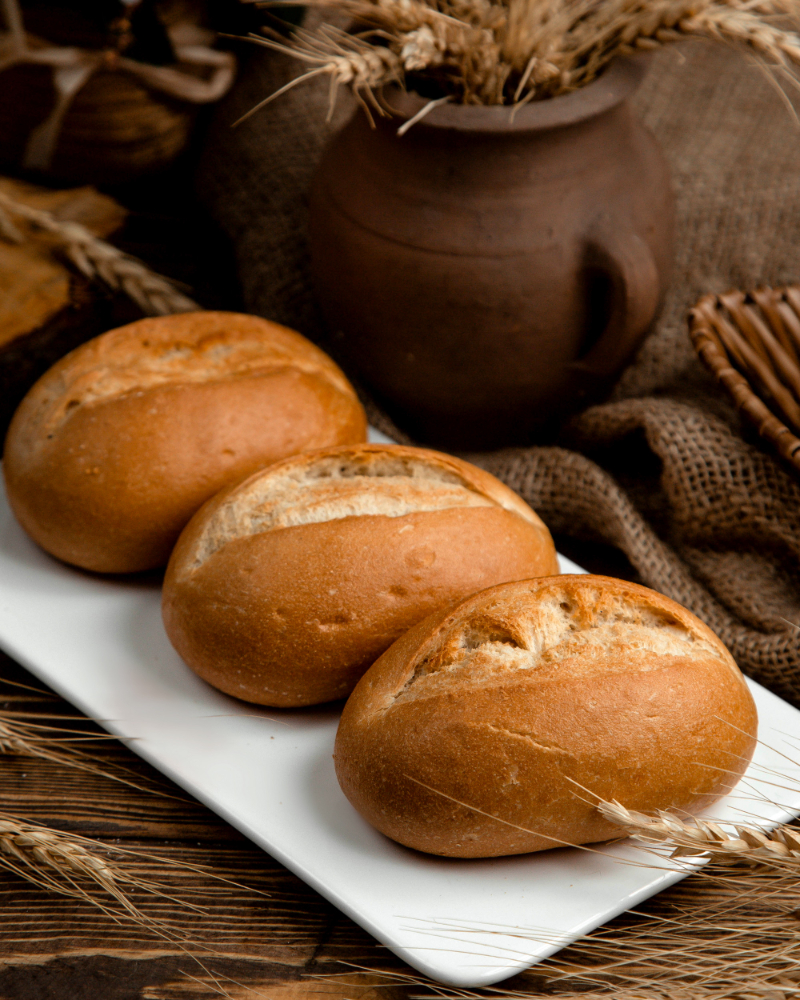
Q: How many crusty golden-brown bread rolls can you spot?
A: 3